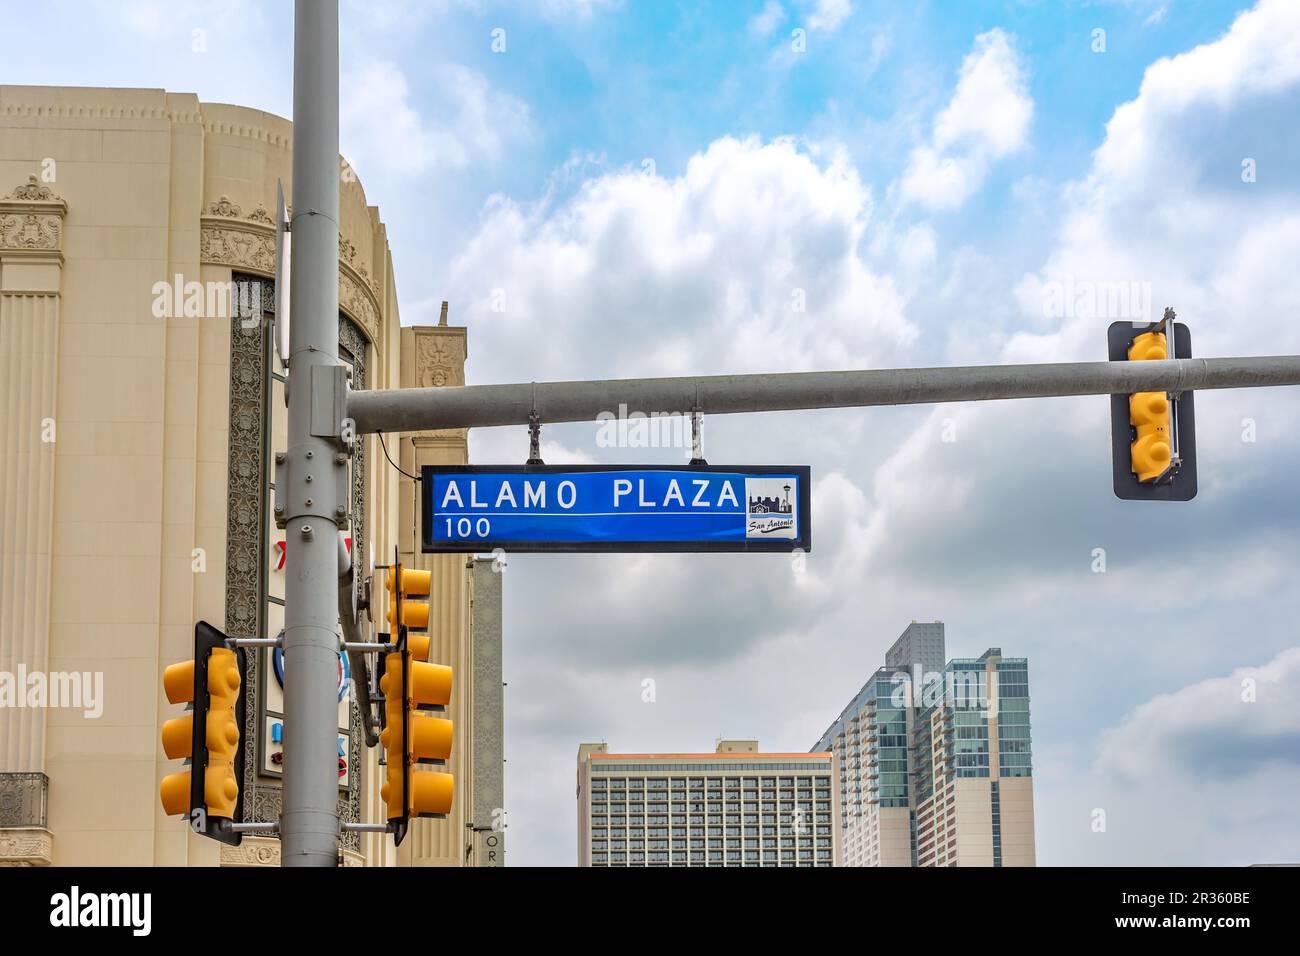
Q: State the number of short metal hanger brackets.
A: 2